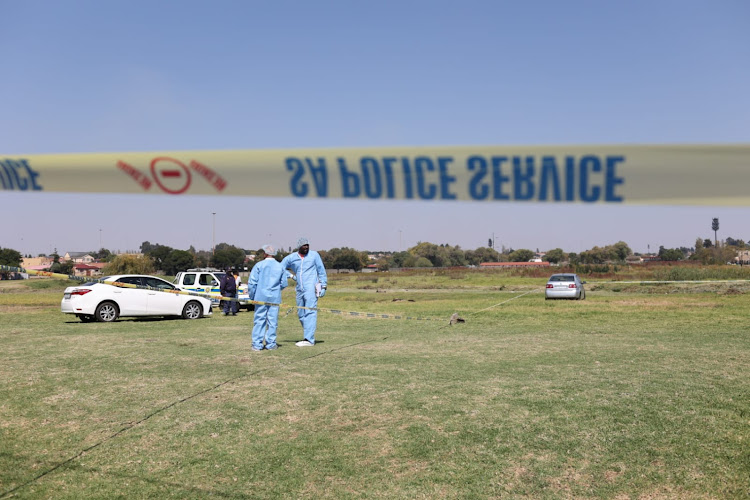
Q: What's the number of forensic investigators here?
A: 2